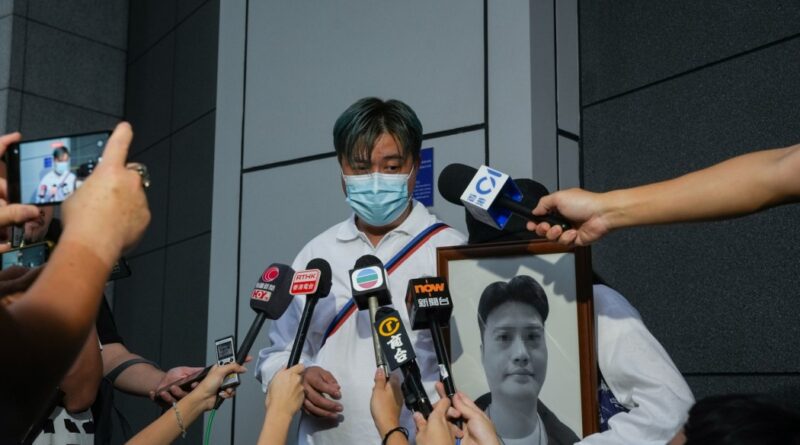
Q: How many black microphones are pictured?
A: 6